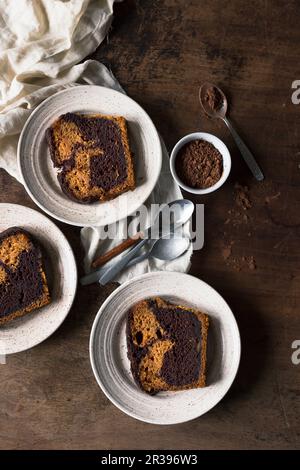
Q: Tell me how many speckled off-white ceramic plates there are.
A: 3